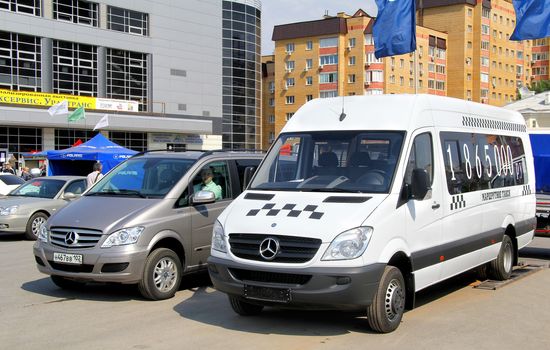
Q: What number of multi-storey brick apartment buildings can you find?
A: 2